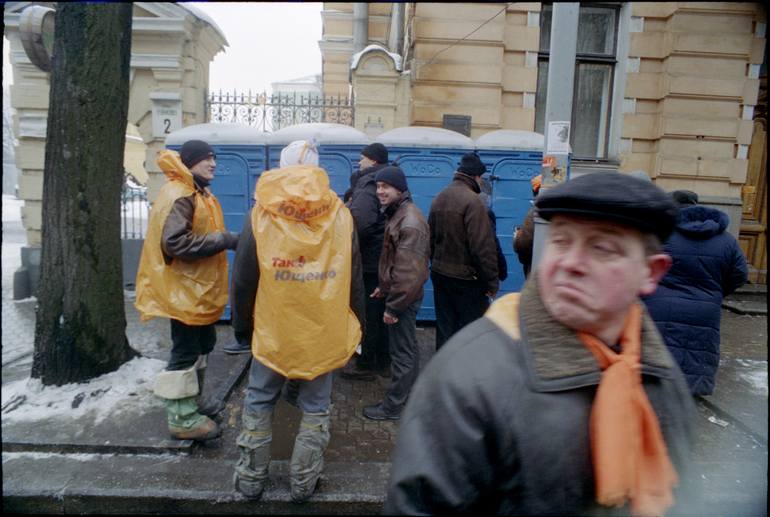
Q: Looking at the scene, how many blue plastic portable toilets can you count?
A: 4